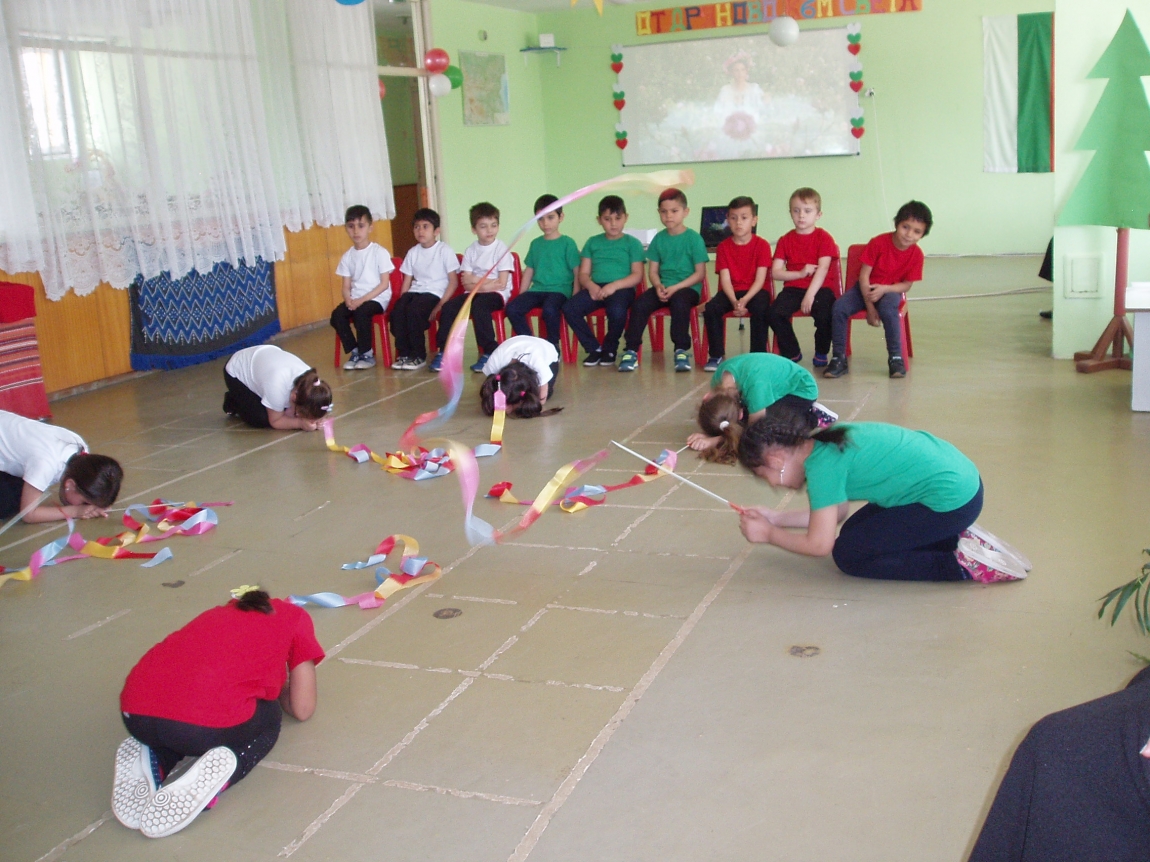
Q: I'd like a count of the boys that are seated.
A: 9